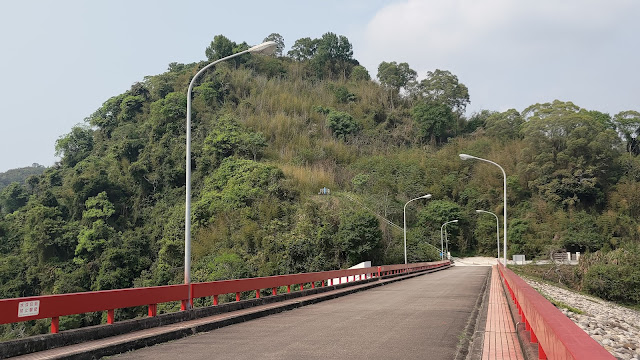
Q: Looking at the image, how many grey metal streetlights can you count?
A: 5